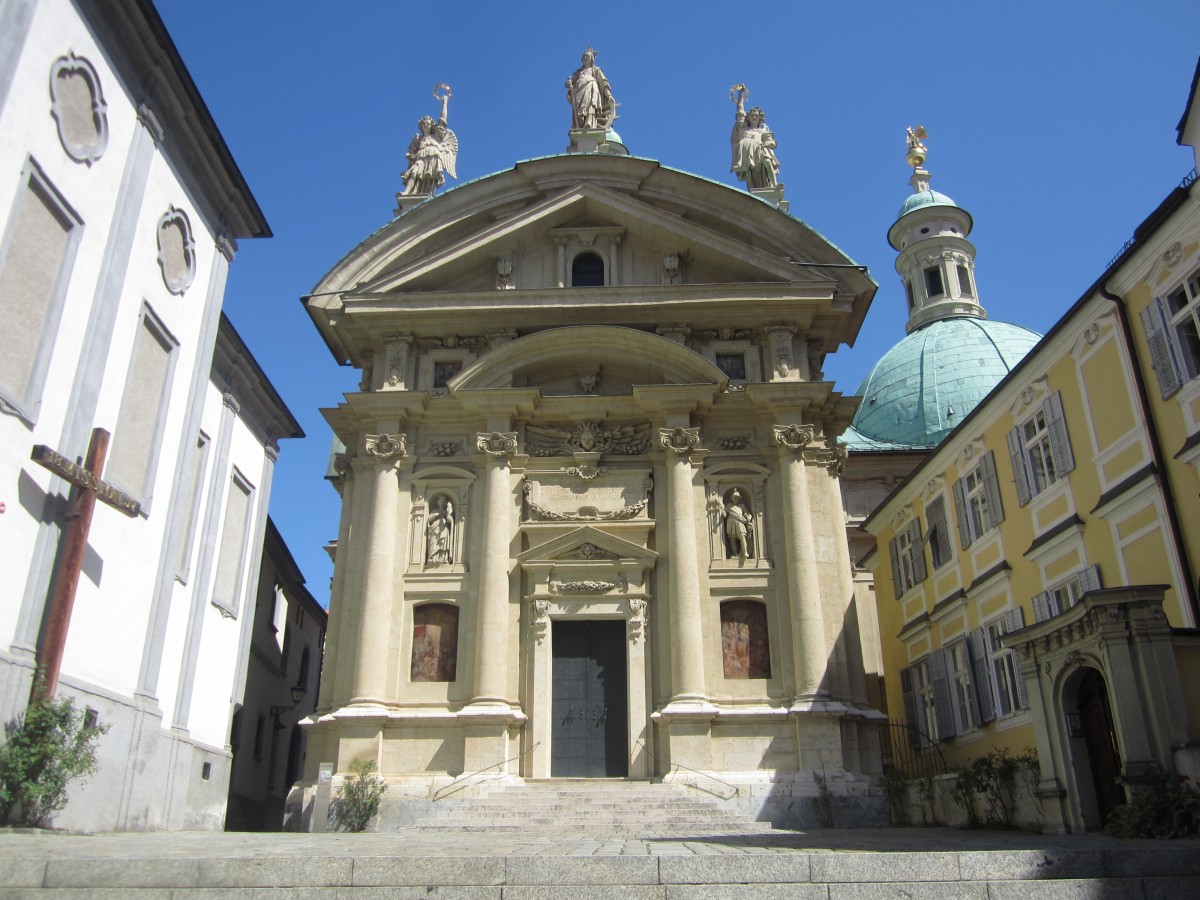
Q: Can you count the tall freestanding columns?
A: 4